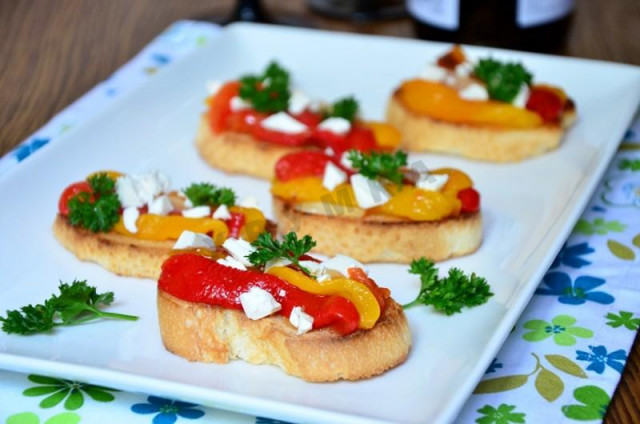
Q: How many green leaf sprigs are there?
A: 9